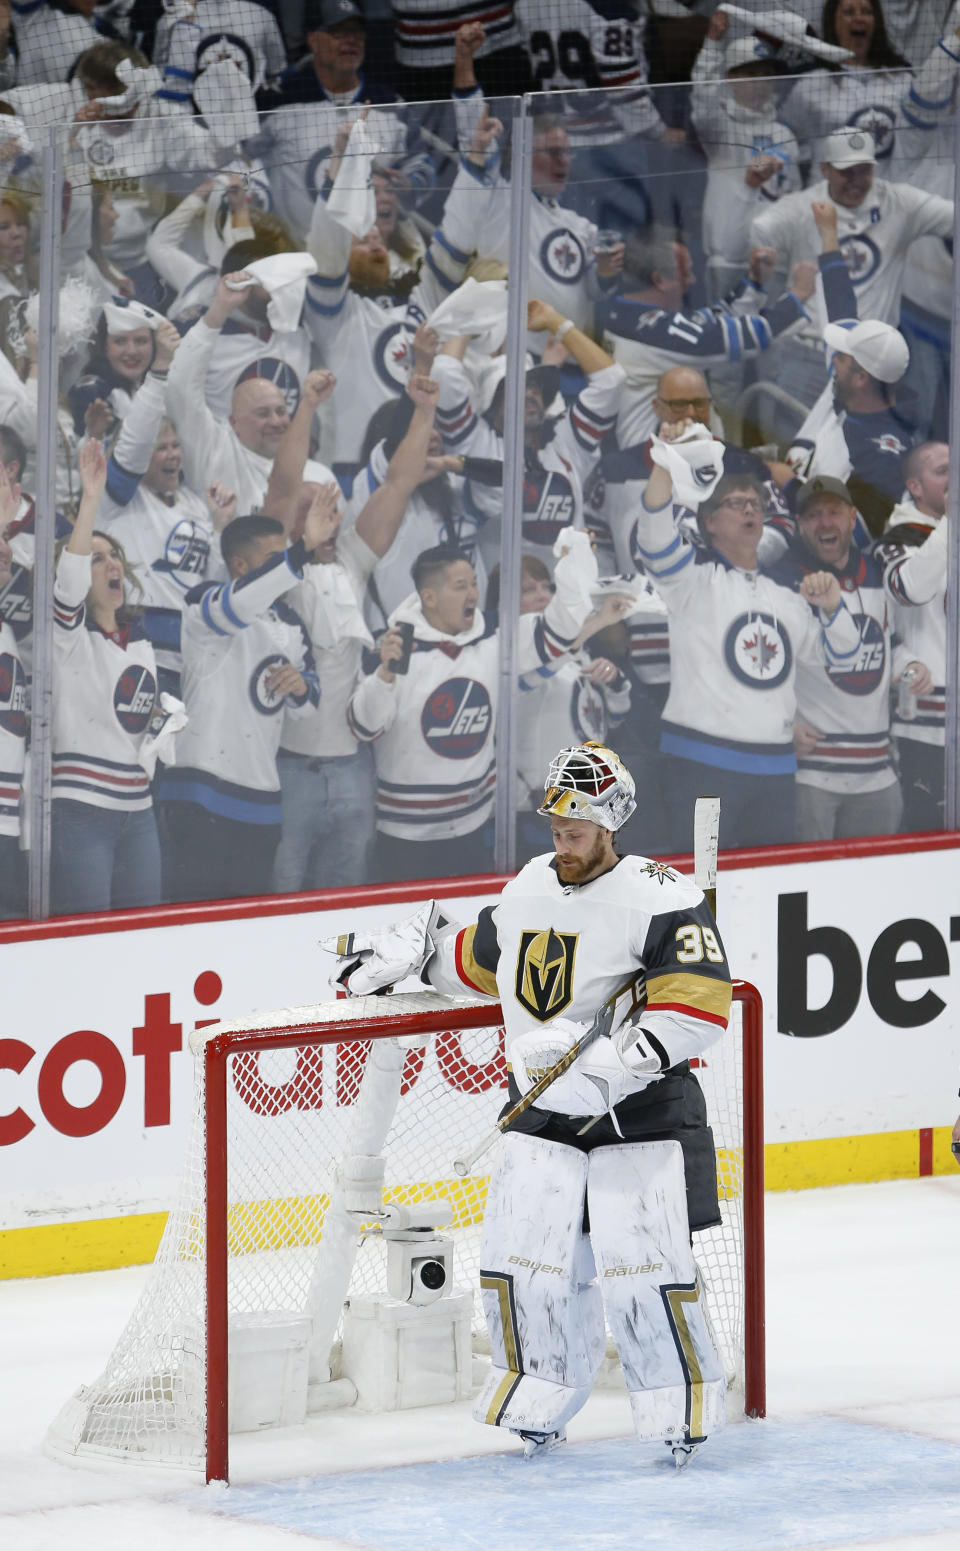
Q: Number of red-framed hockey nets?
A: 1